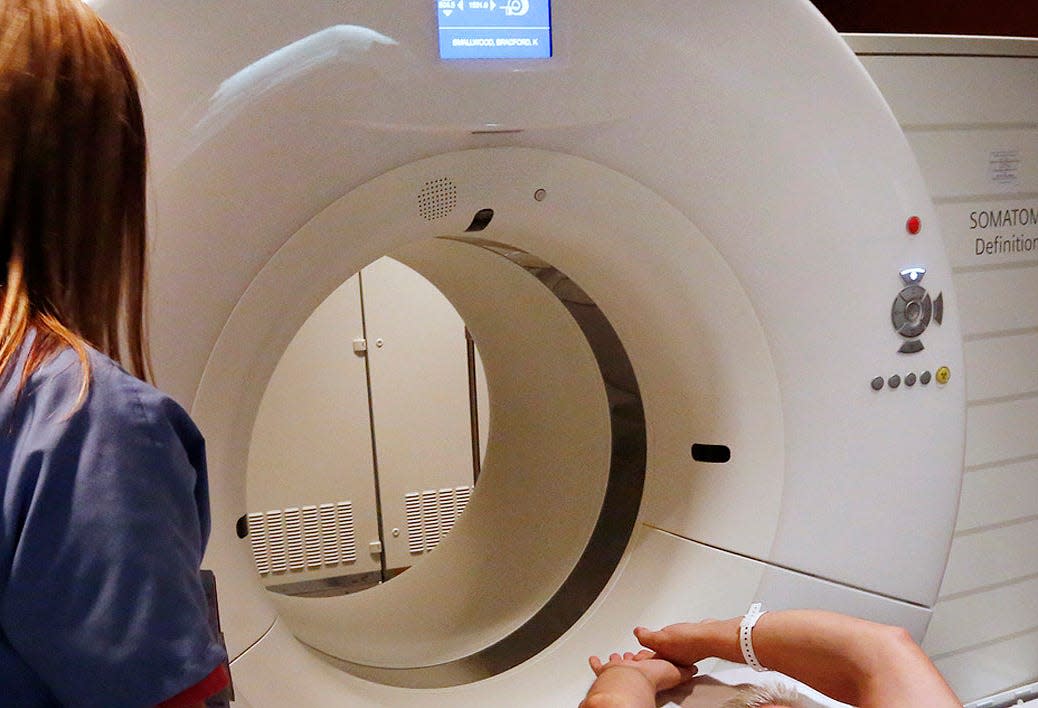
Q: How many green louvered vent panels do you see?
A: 0